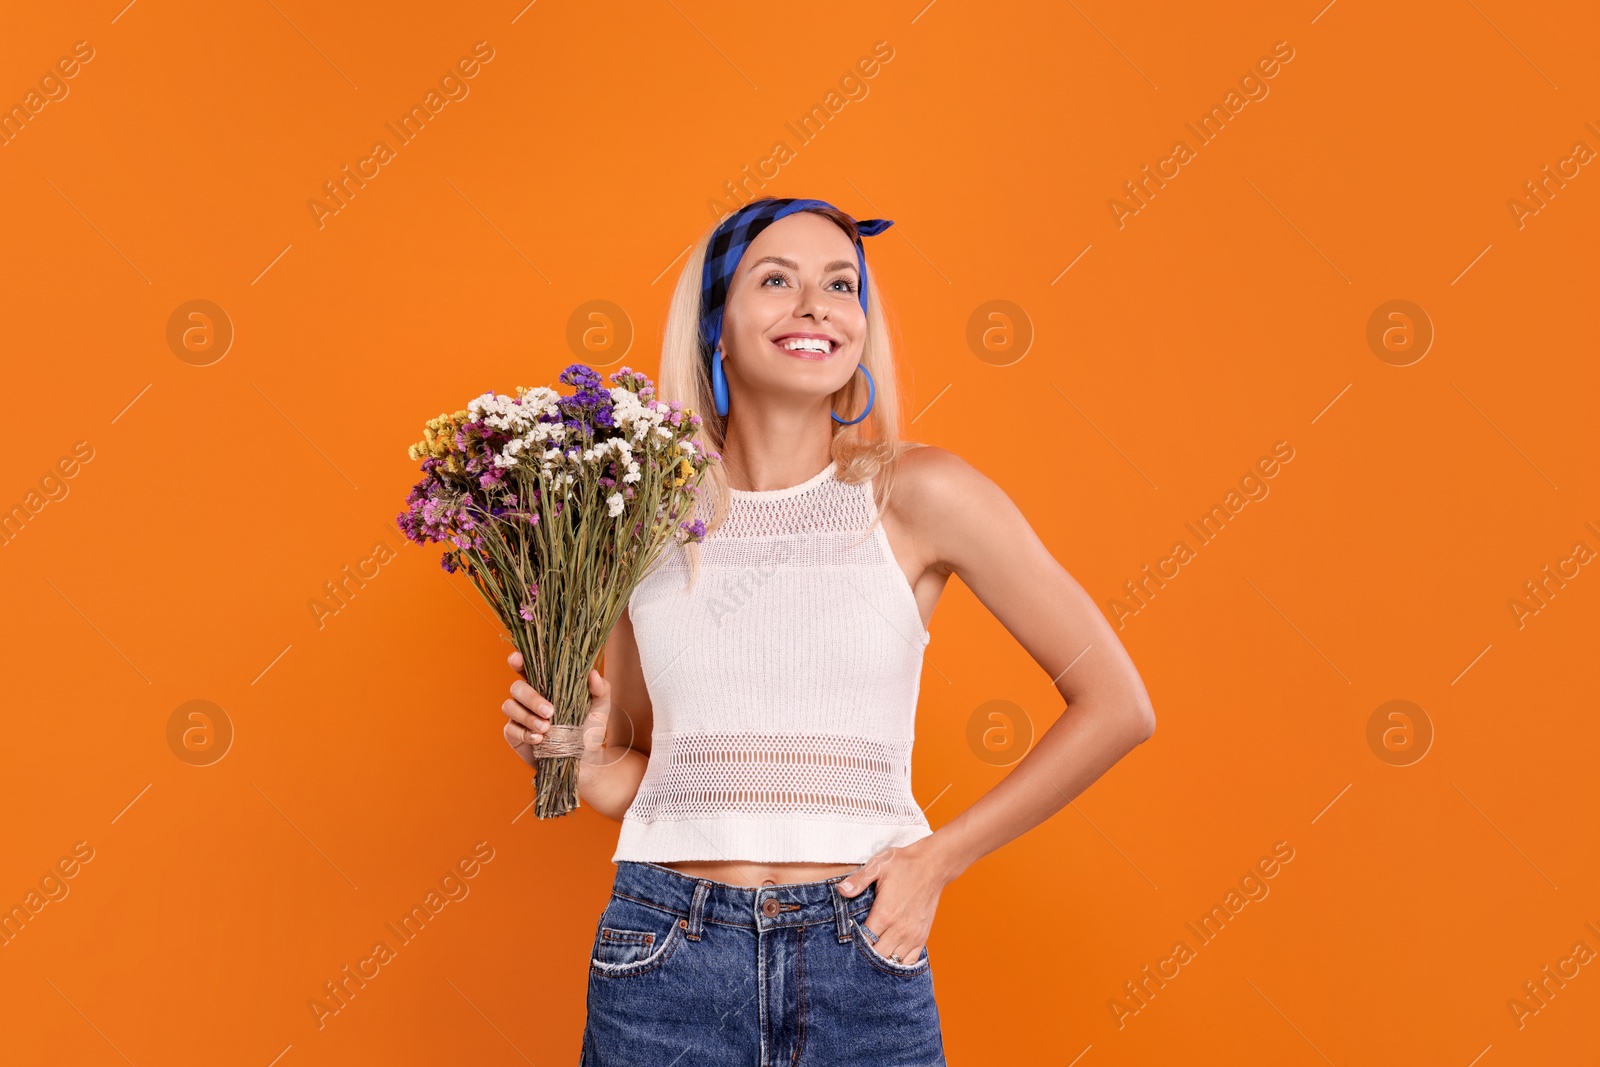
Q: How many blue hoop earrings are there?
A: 2